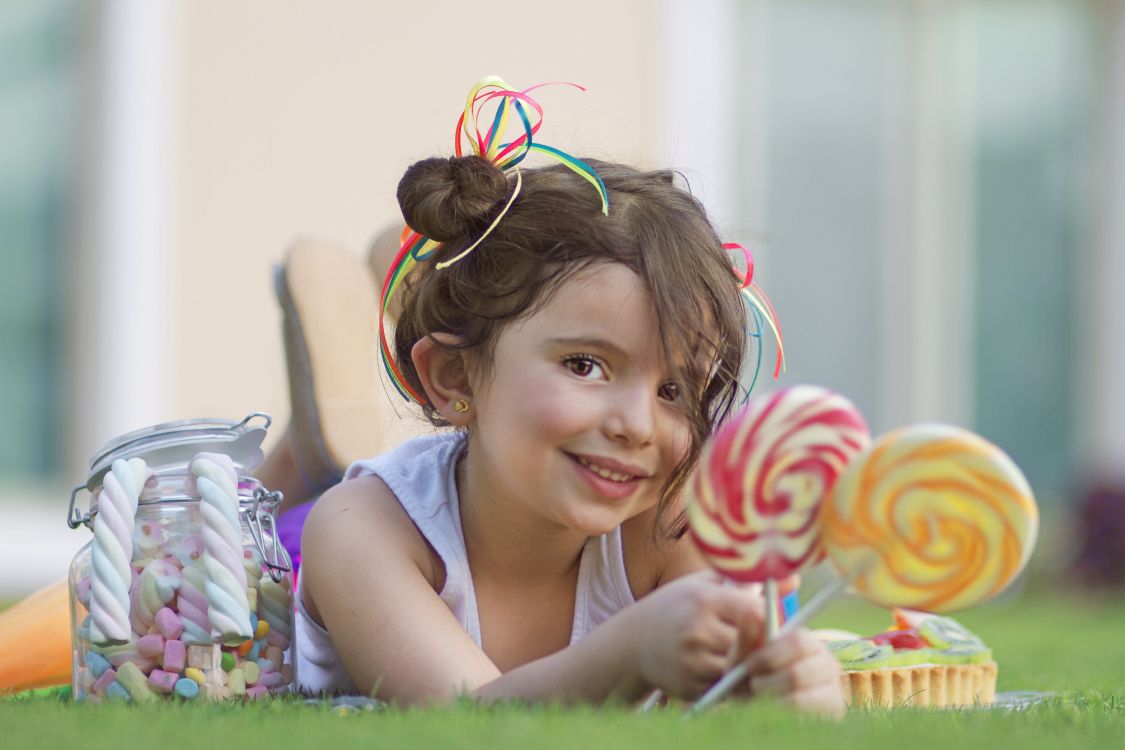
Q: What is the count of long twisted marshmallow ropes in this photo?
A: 2